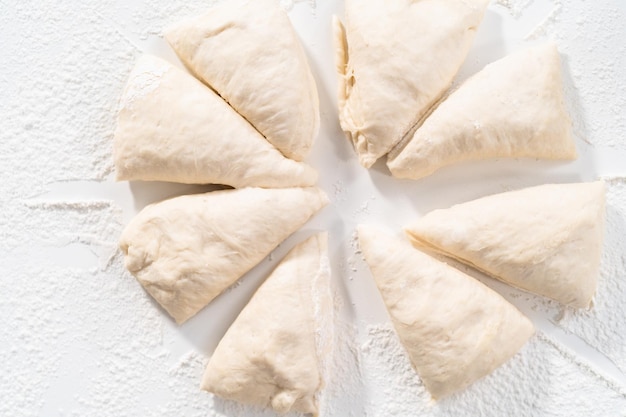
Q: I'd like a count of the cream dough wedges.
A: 8